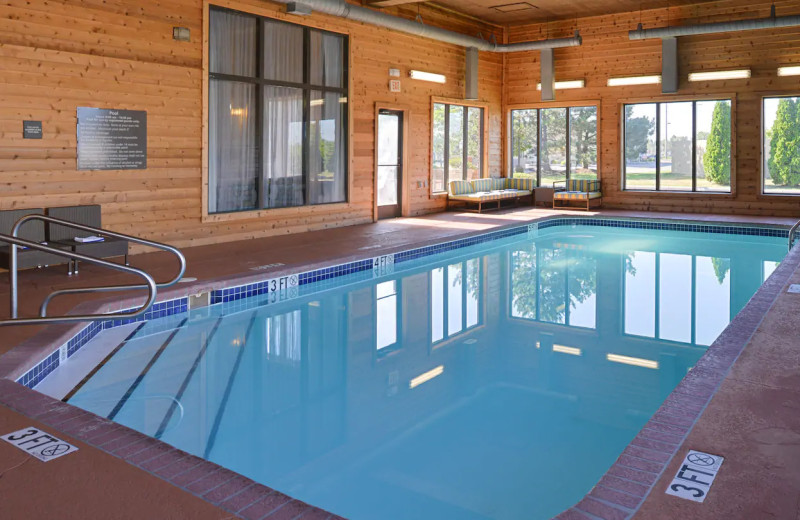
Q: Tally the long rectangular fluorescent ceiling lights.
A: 5